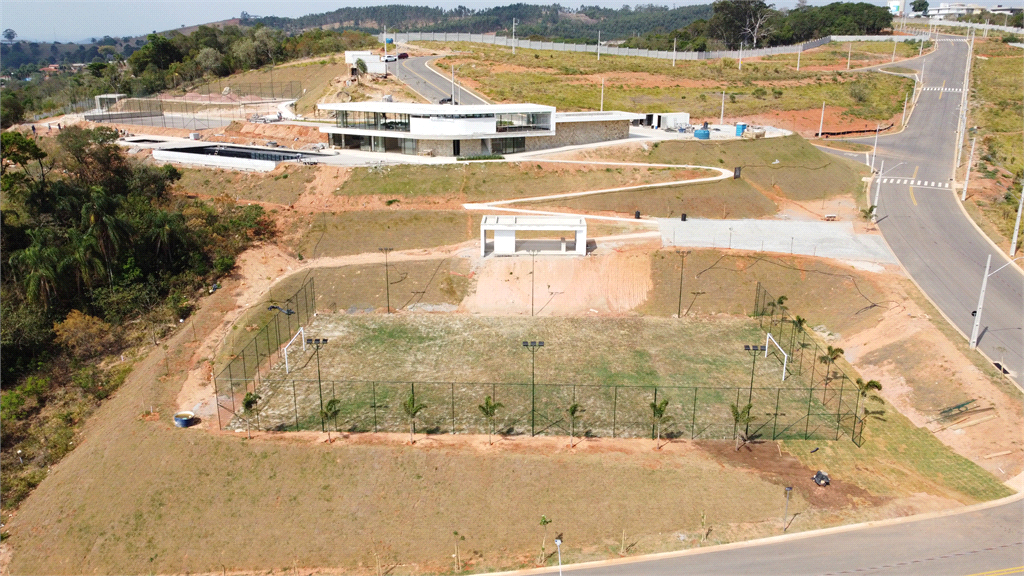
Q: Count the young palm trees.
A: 11